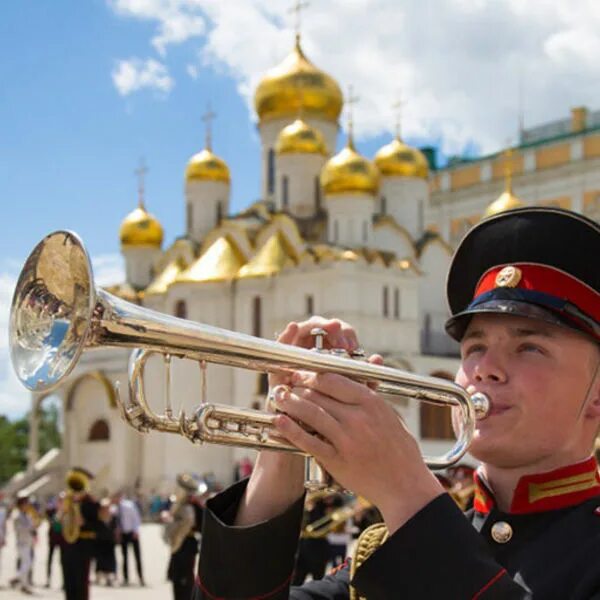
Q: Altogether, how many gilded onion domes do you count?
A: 7